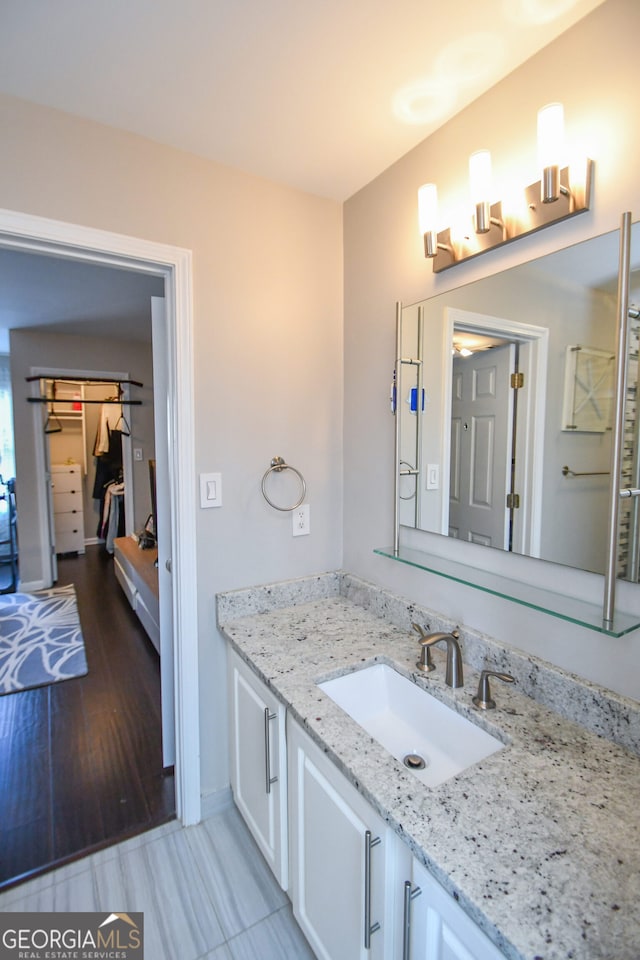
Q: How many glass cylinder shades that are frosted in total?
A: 3